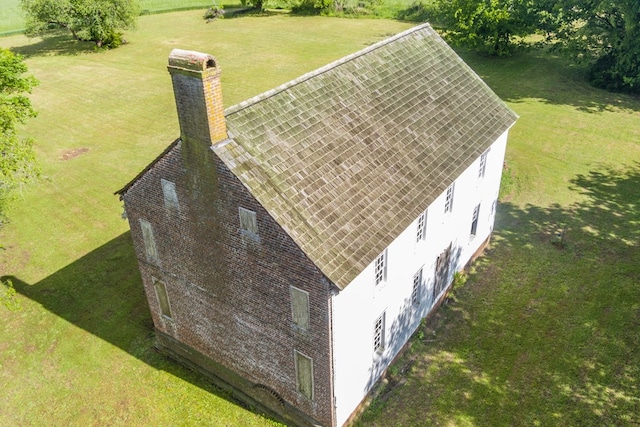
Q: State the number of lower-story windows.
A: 5